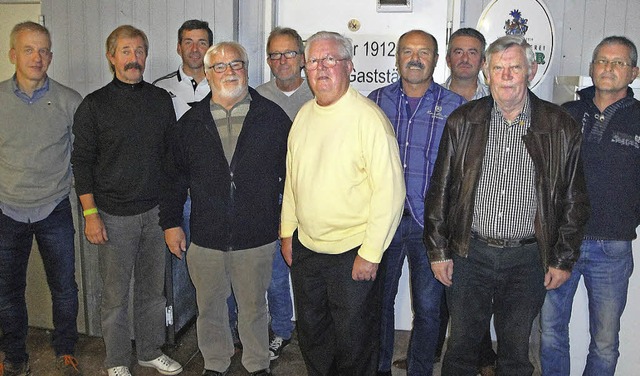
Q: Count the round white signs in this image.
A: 1